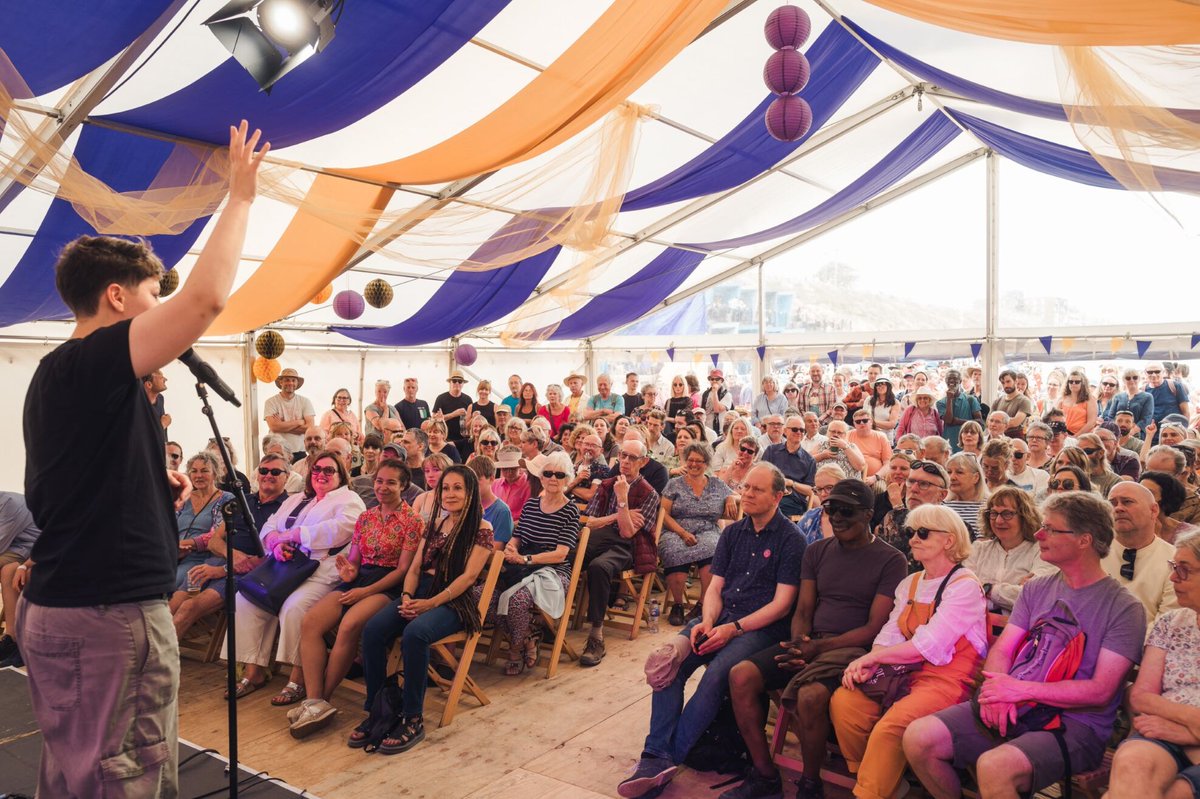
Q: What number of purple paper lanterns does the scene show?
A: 5